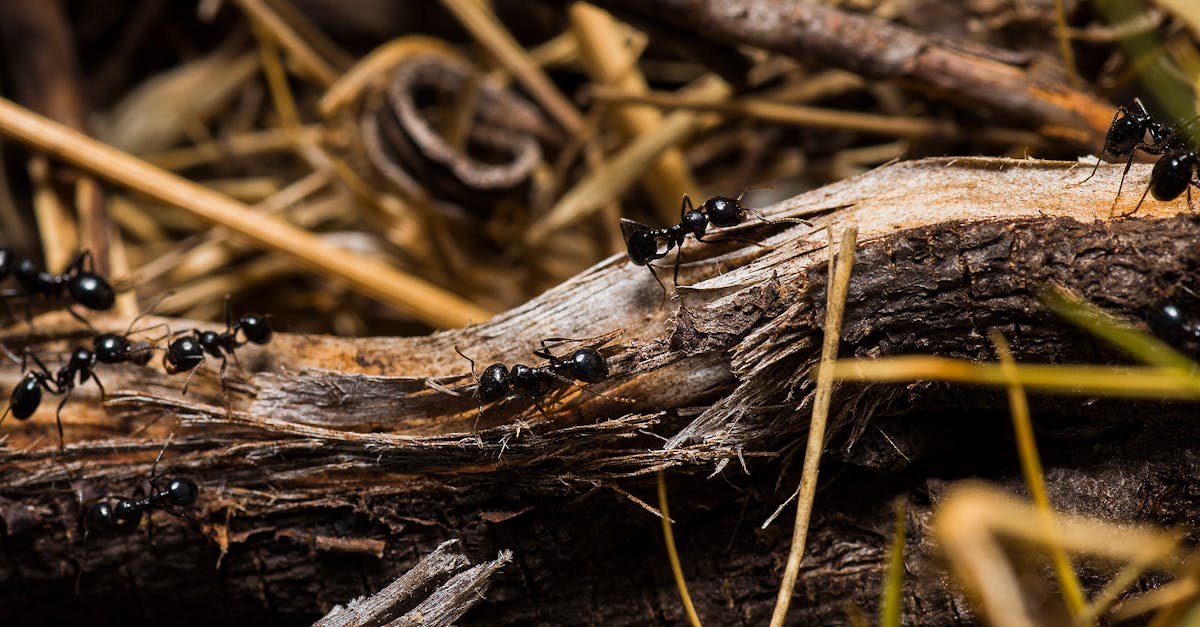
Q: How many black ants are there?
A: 9